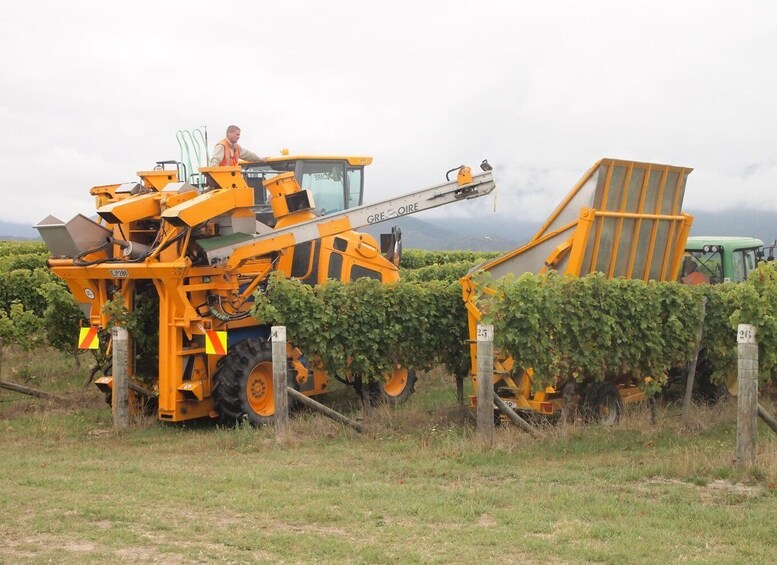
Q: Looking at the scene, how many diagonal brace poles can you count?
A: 5